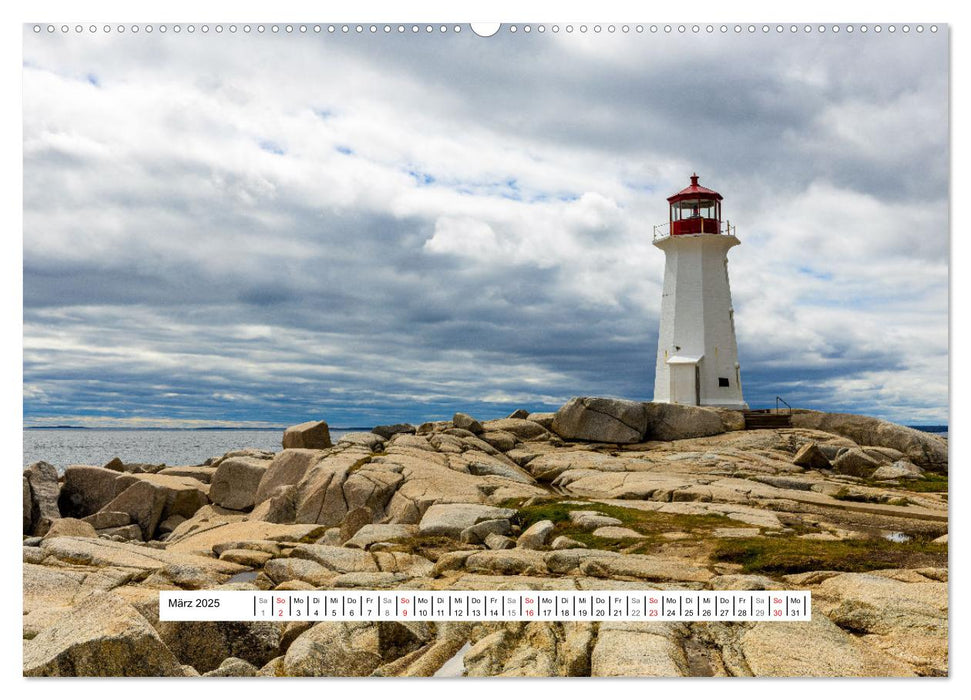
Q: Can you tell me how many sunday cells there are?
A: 5